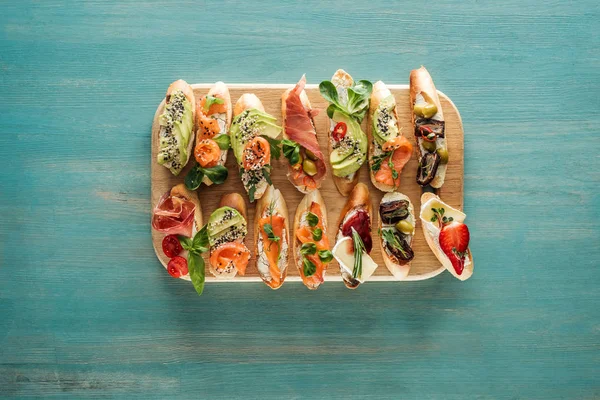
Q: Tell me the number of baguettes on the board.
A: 14